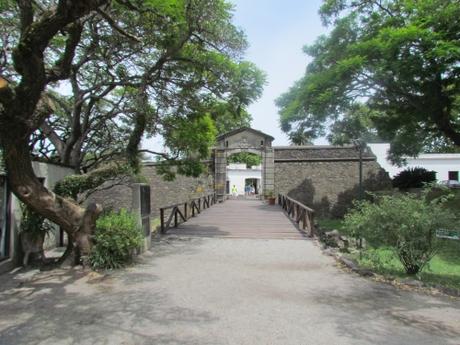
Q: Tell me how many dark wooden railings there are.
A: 2